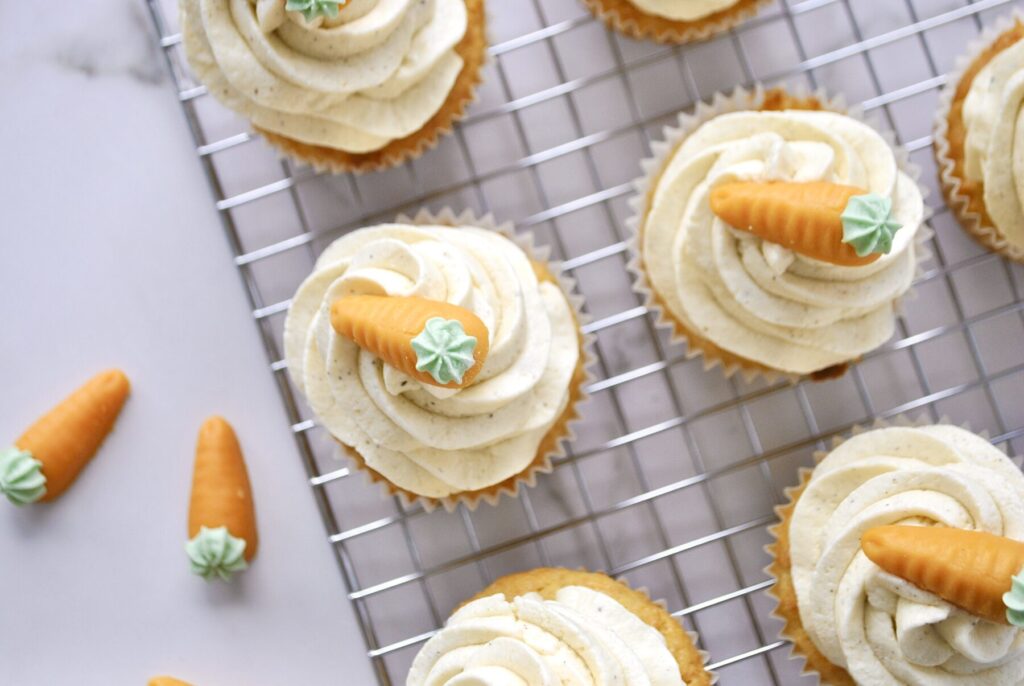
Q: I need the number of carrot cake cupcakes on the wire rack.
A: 7